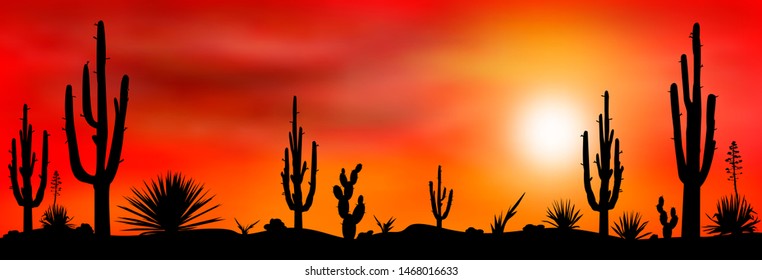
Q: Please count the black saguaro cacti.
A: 6